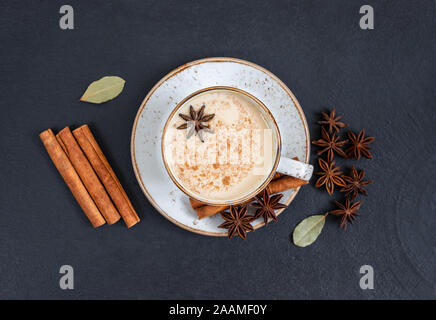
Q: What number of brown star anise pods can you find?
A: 9